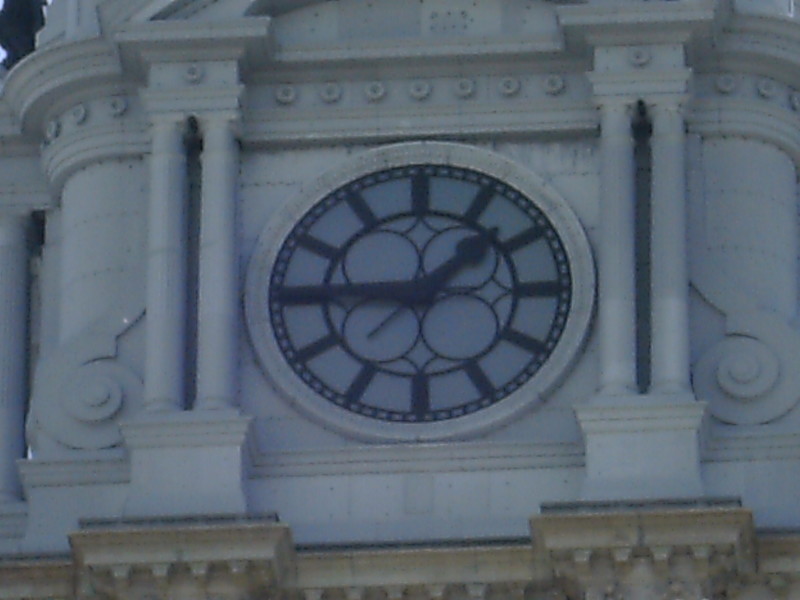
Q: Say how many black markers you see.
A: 12